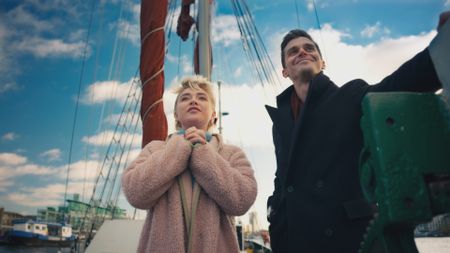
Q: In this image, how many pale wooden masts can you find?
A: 1